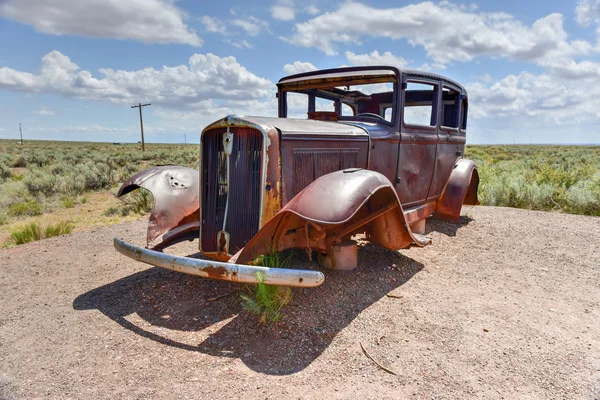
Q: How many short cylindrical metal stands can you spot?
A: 2